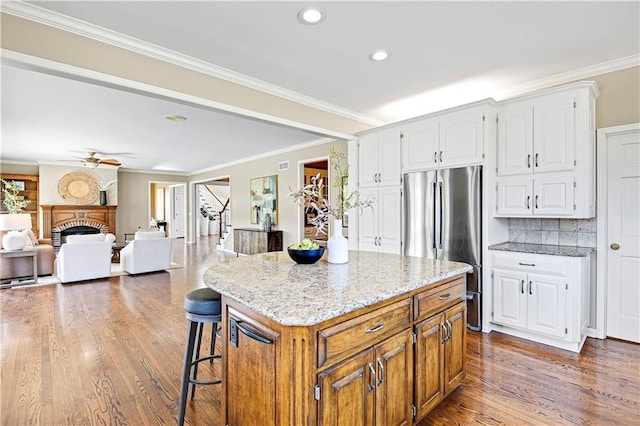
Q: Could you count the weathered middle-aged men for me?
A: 0